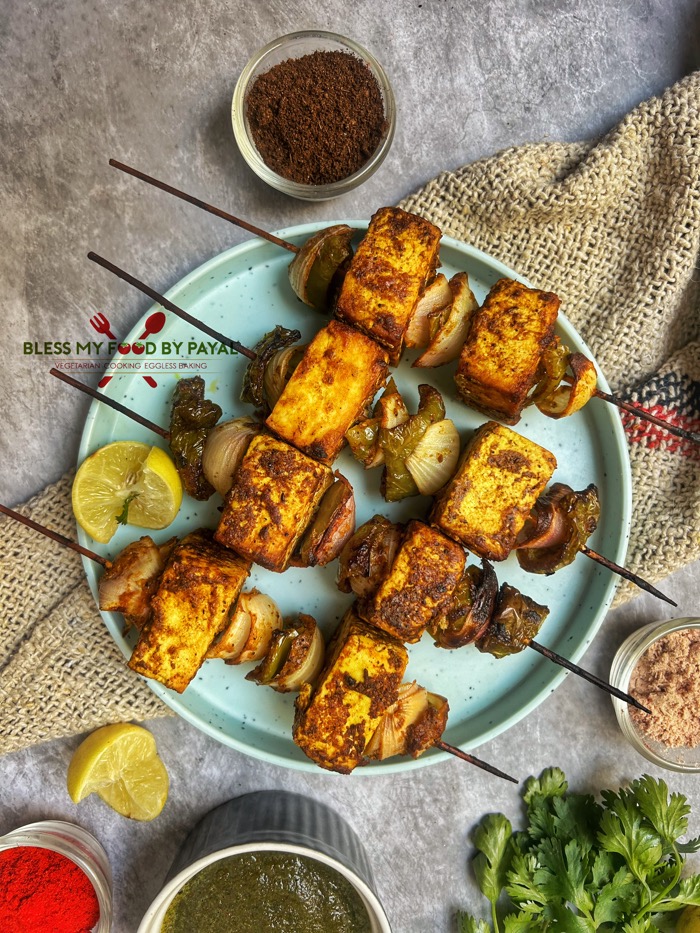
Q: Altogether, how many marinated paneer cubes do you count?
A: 8